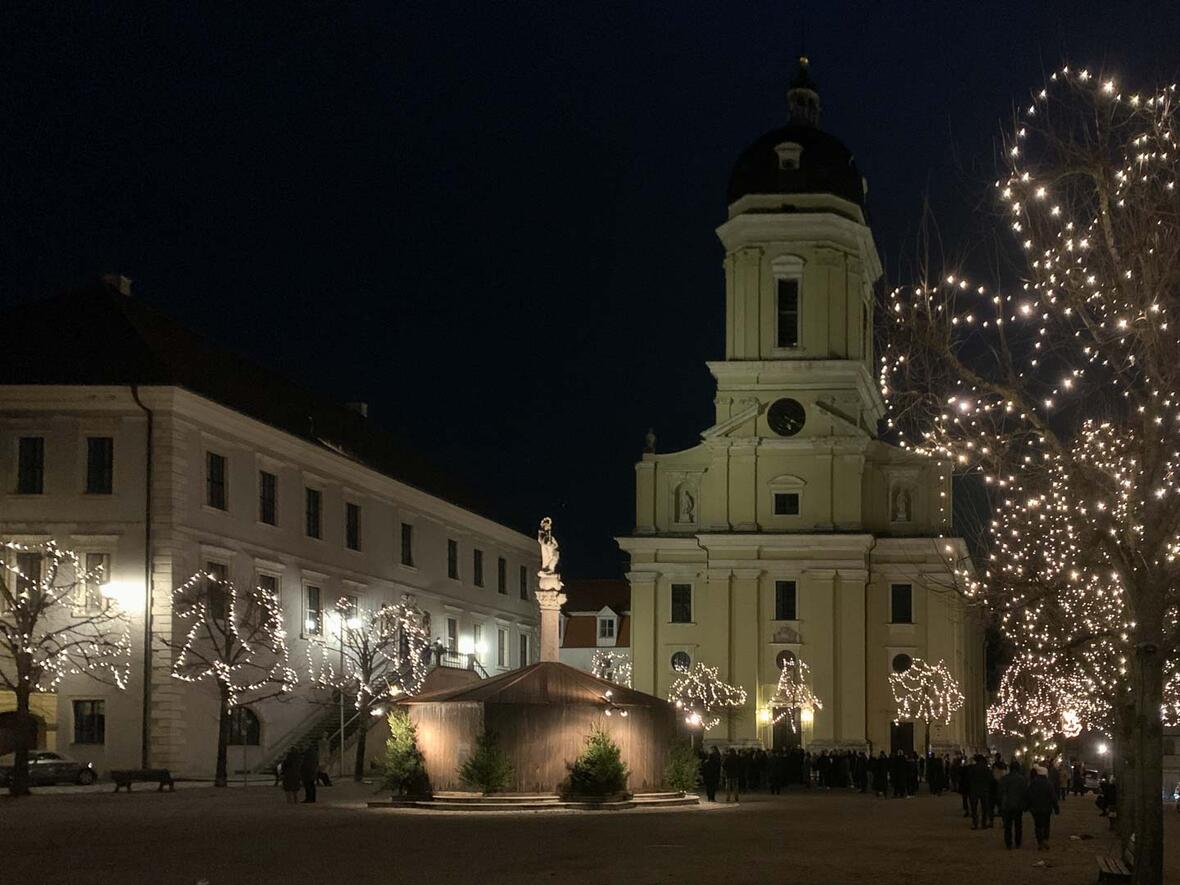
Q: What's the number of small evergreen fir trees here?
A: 4